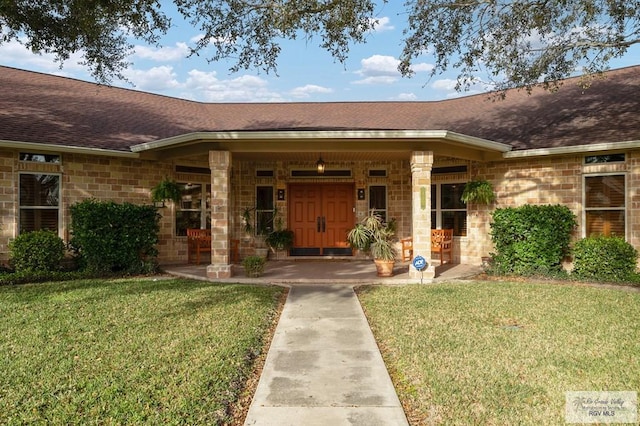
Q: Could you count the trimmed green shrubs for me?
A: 4